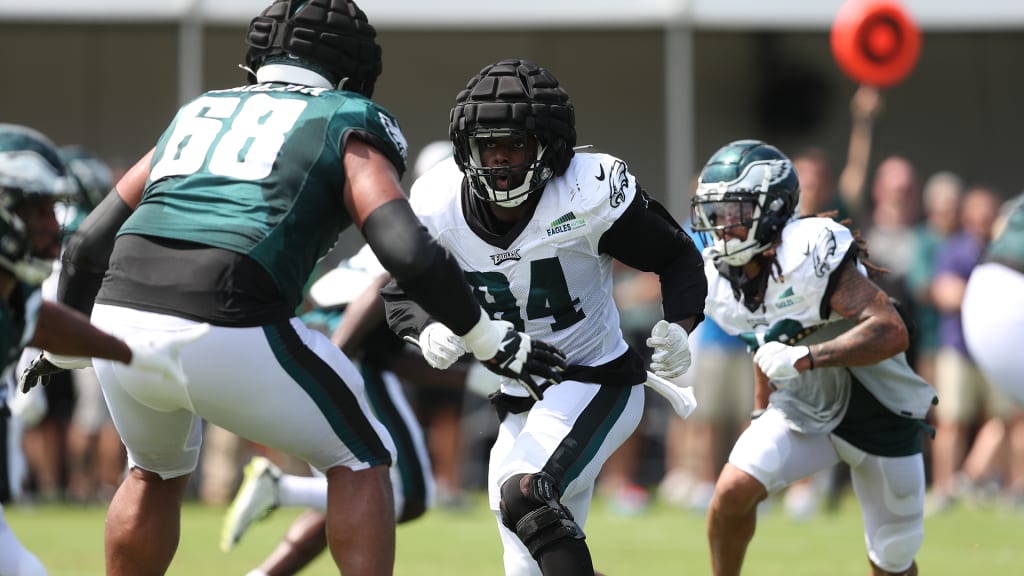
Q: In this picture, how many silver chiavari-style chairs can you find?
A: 0